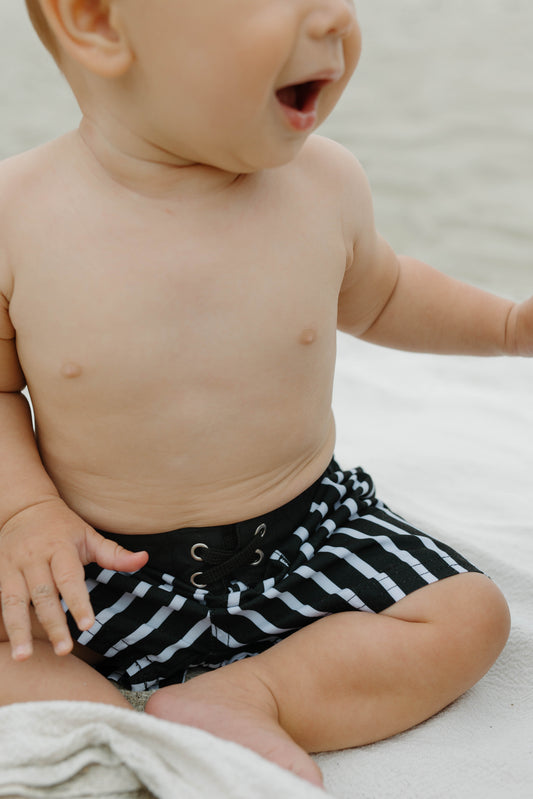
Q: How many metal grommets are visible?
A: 4